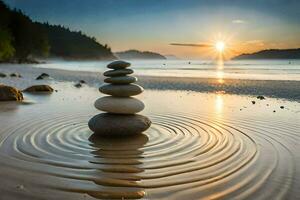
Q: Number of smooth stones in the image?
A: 6